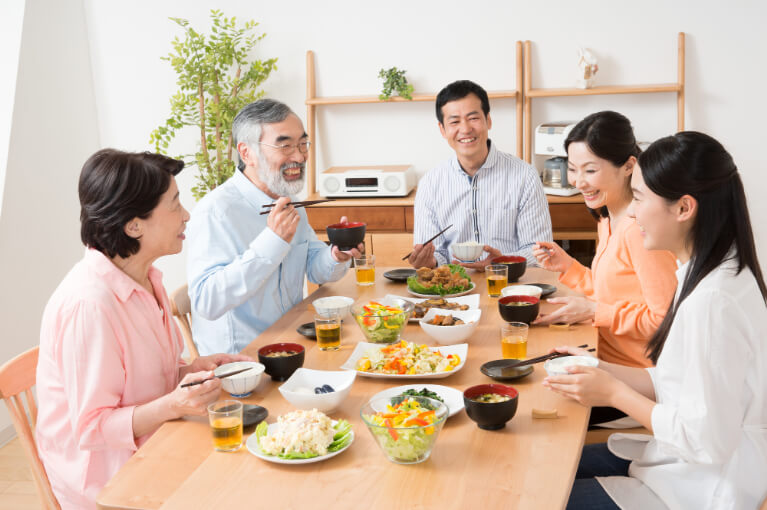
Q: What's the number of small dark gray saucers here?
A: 5